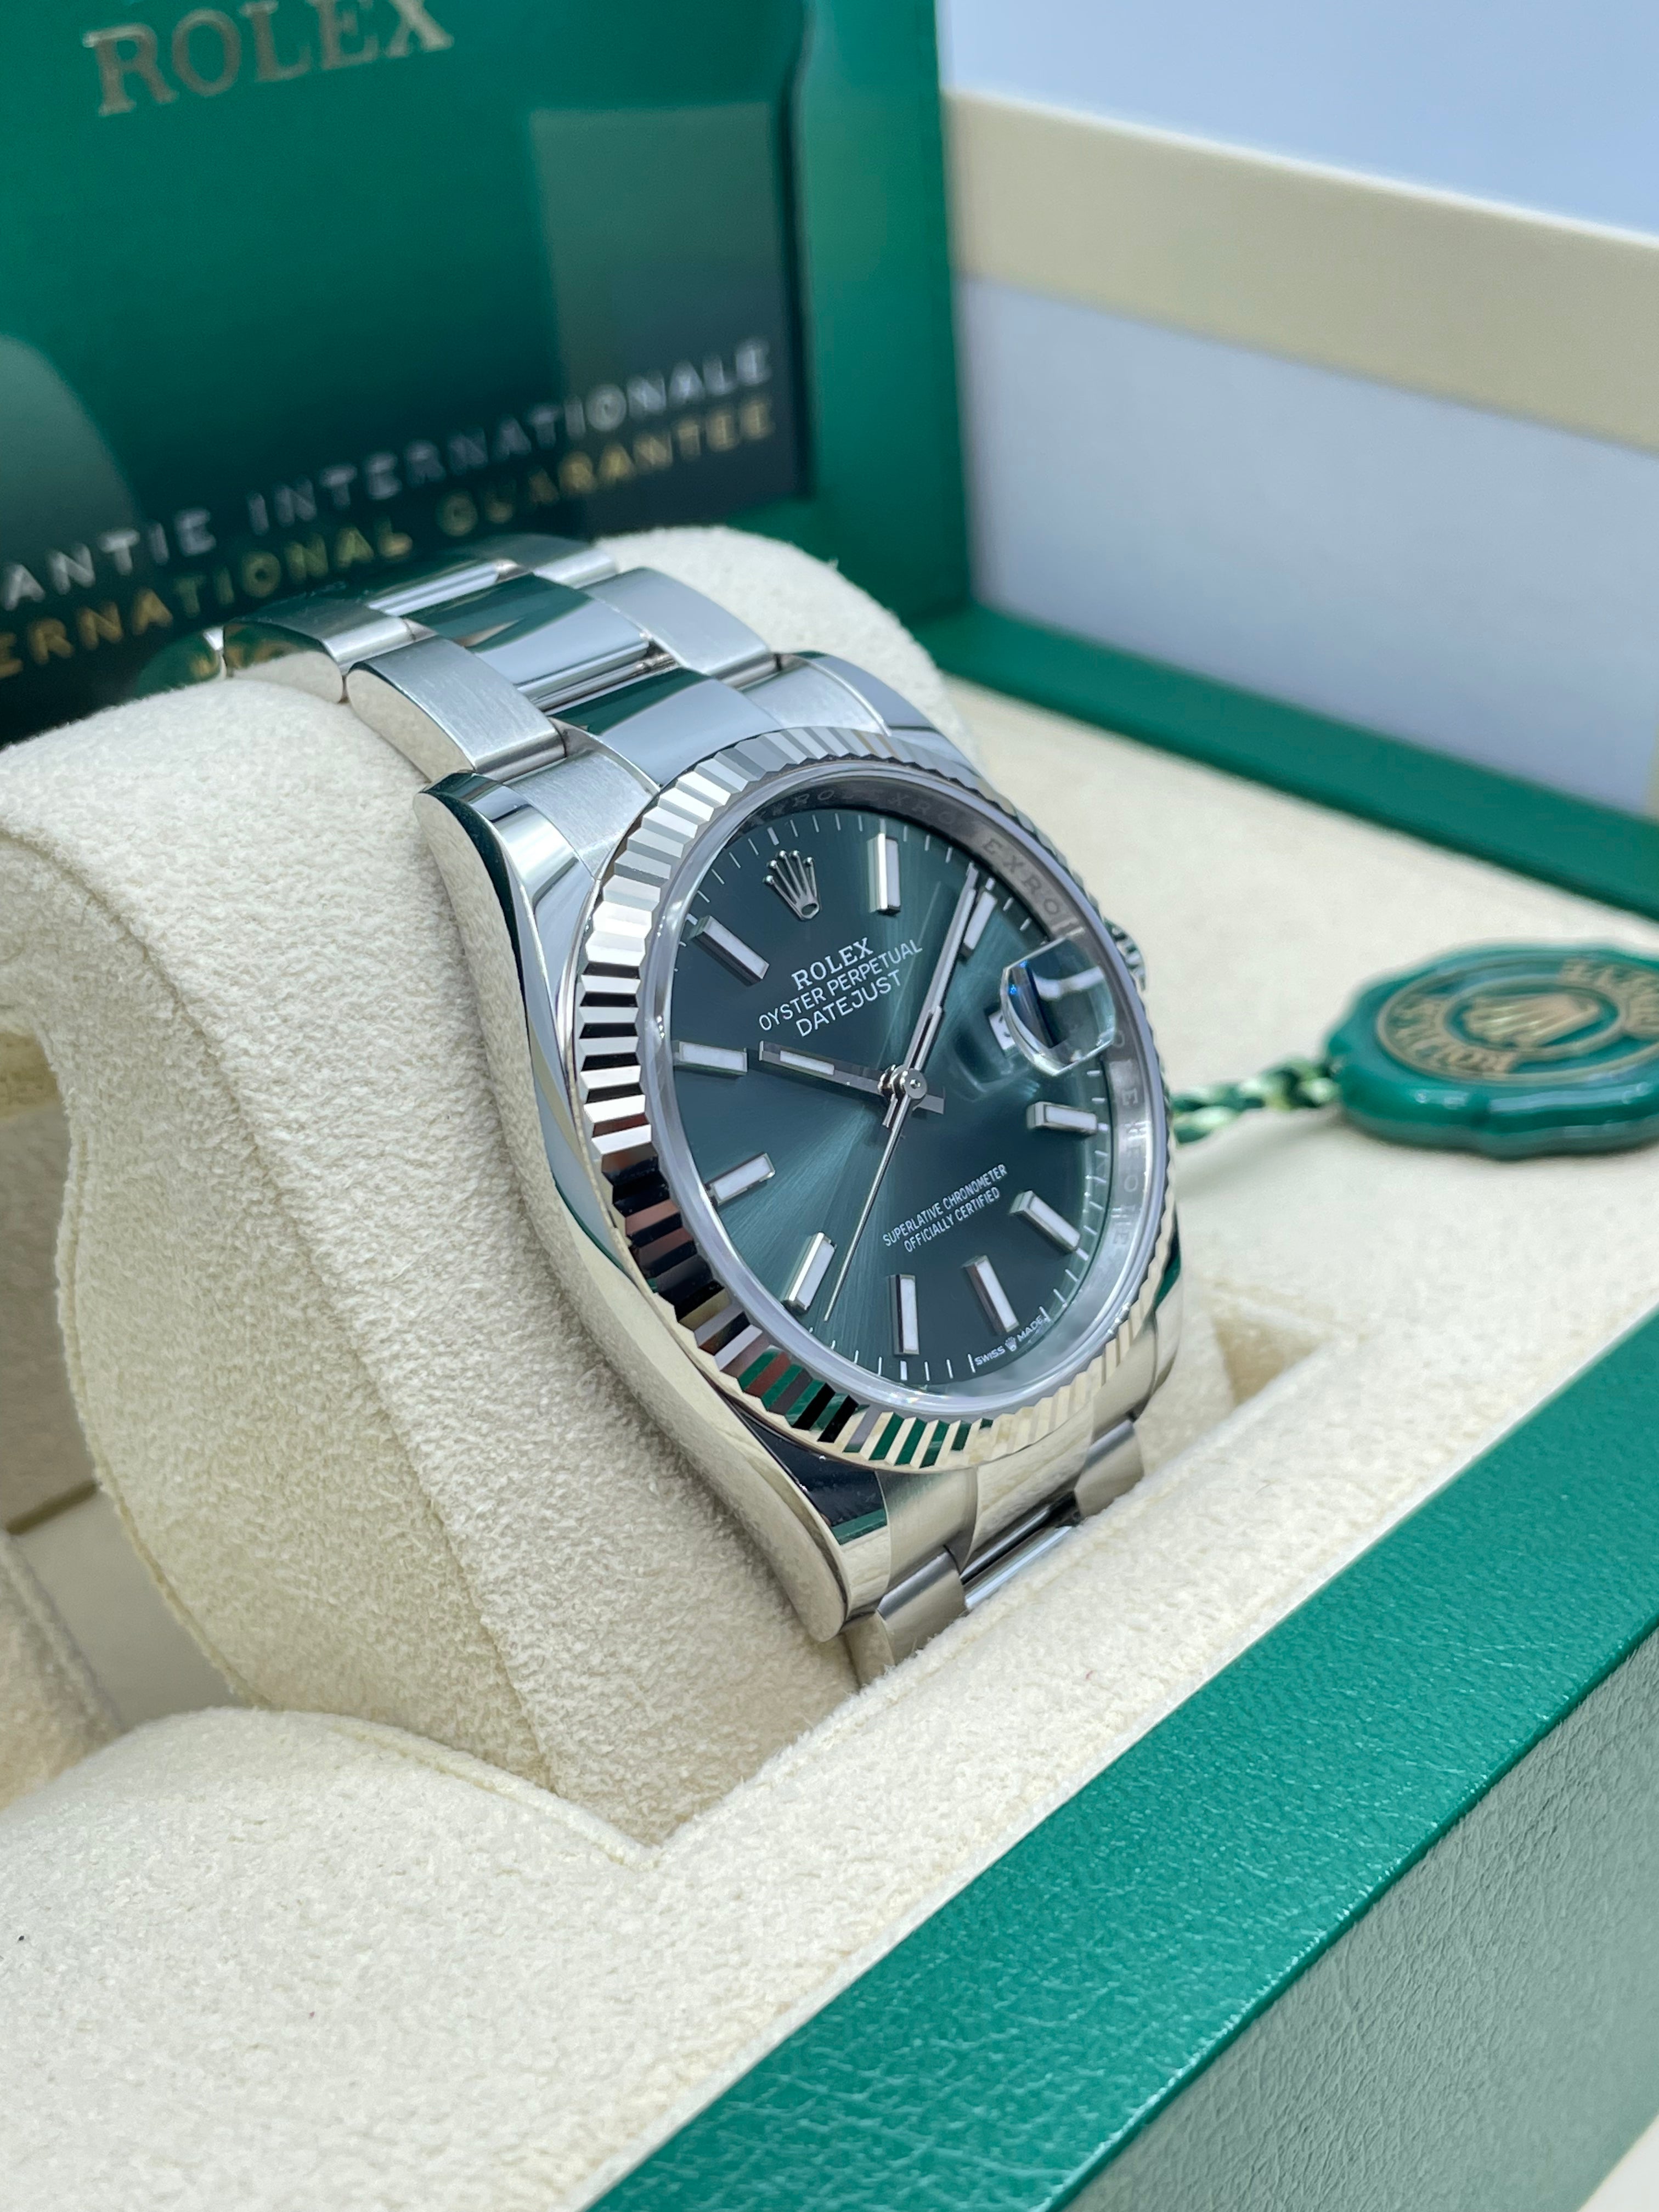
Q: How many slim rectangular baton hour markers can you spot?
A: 10